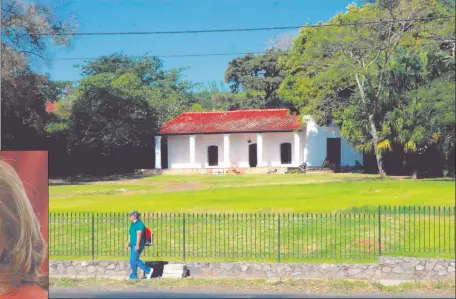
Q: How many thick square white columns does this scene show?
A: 5